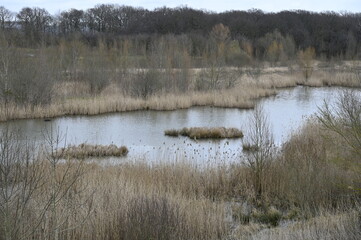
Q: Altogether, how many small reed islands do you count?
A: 2